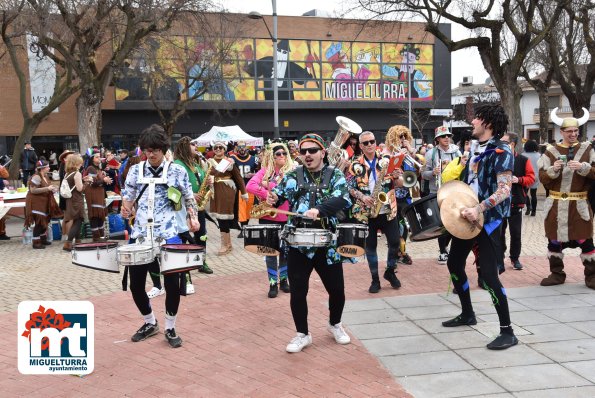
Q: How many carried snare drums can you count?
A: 2